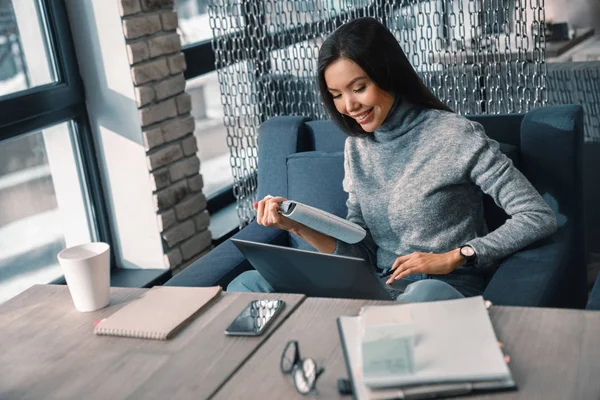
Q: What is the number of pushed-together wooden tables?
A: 2